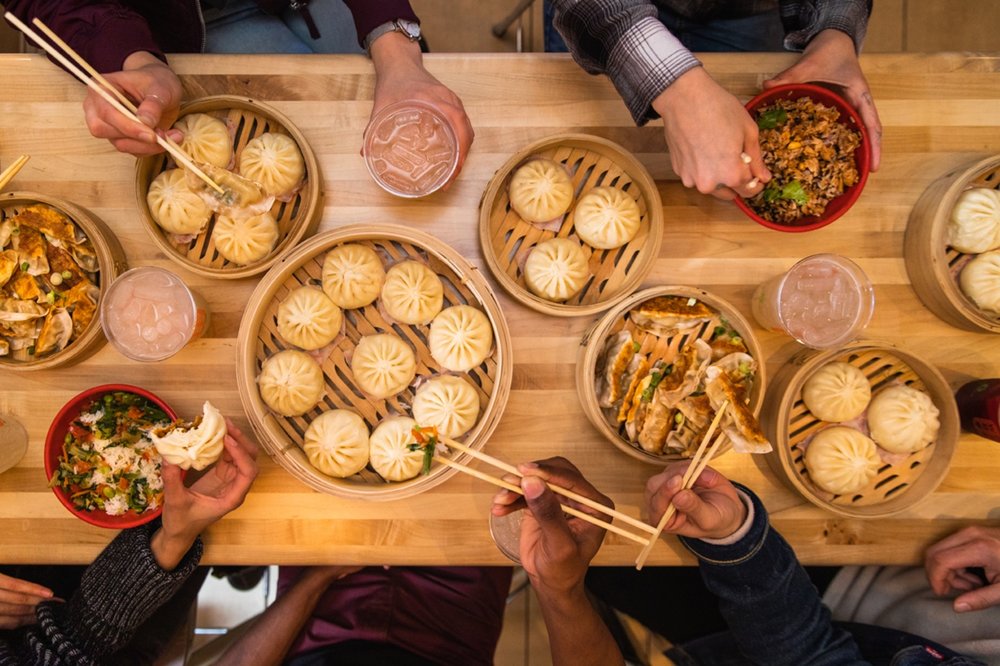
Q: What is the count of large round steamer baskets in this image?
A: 1